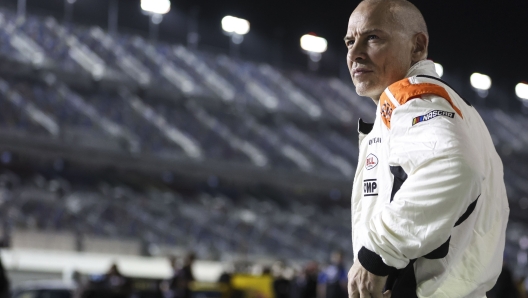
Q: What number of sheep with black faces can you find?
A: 0